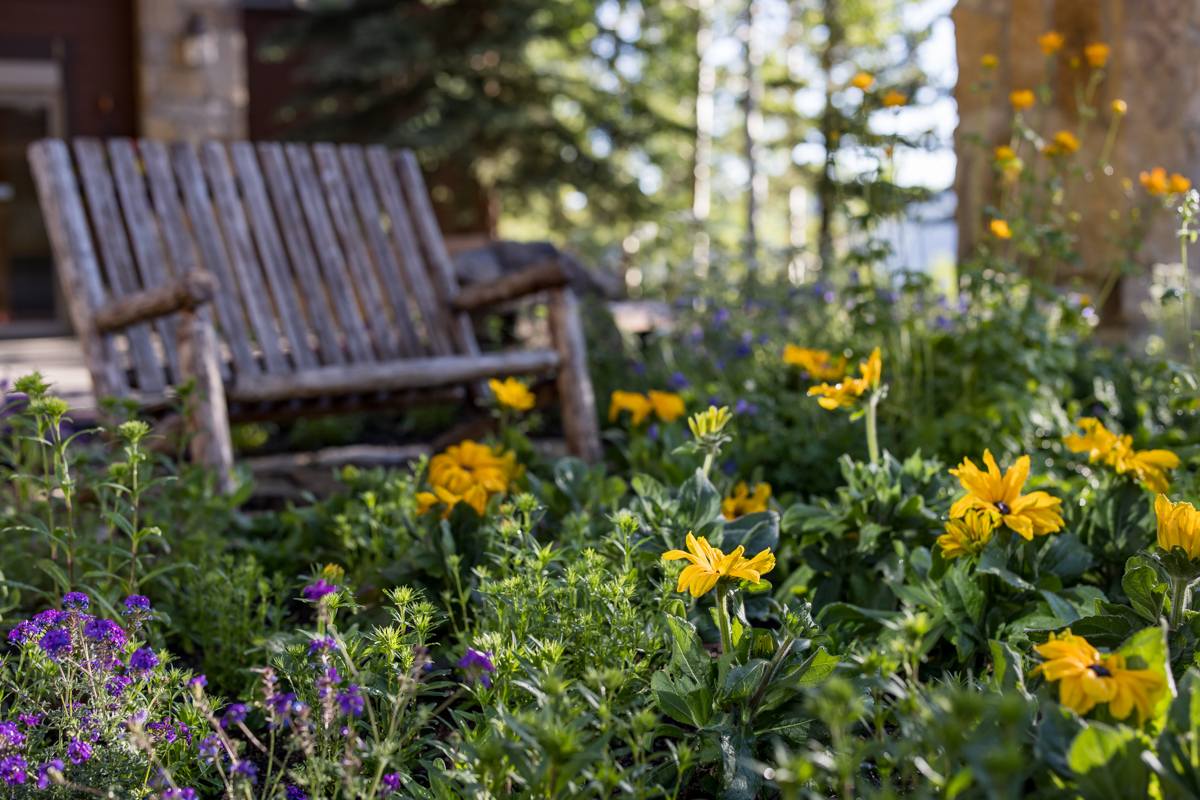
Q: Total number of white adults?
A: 0